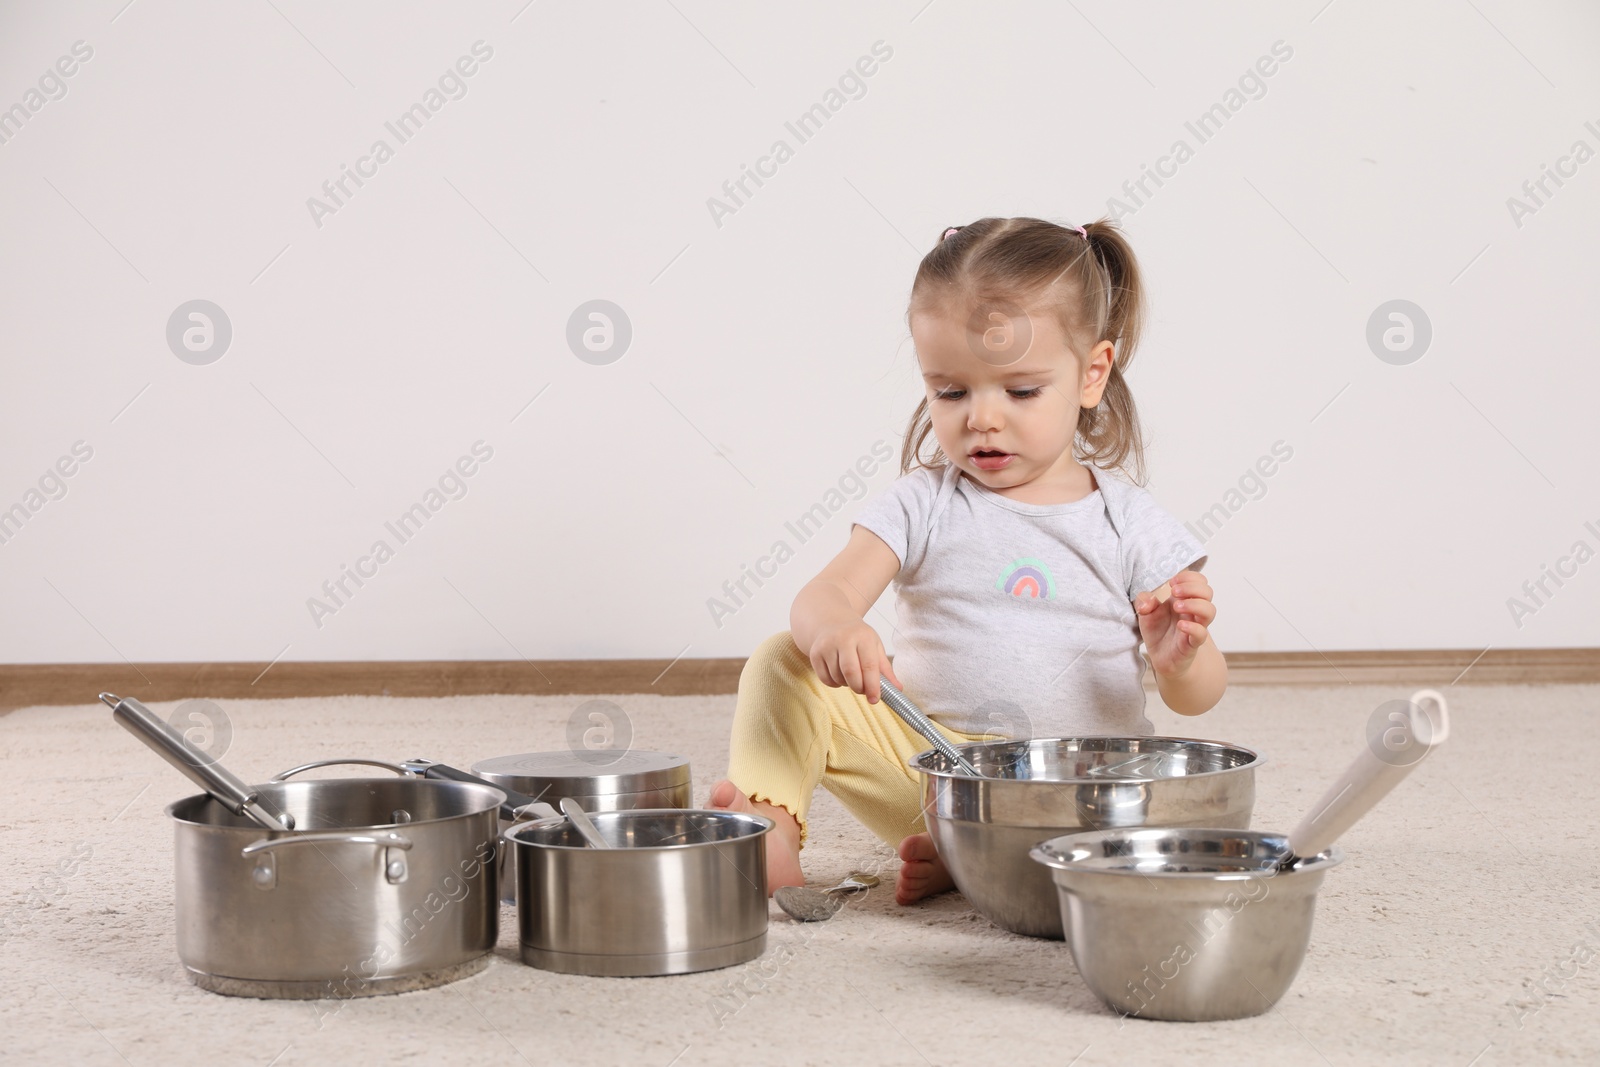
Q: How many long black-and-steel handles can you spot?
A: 1